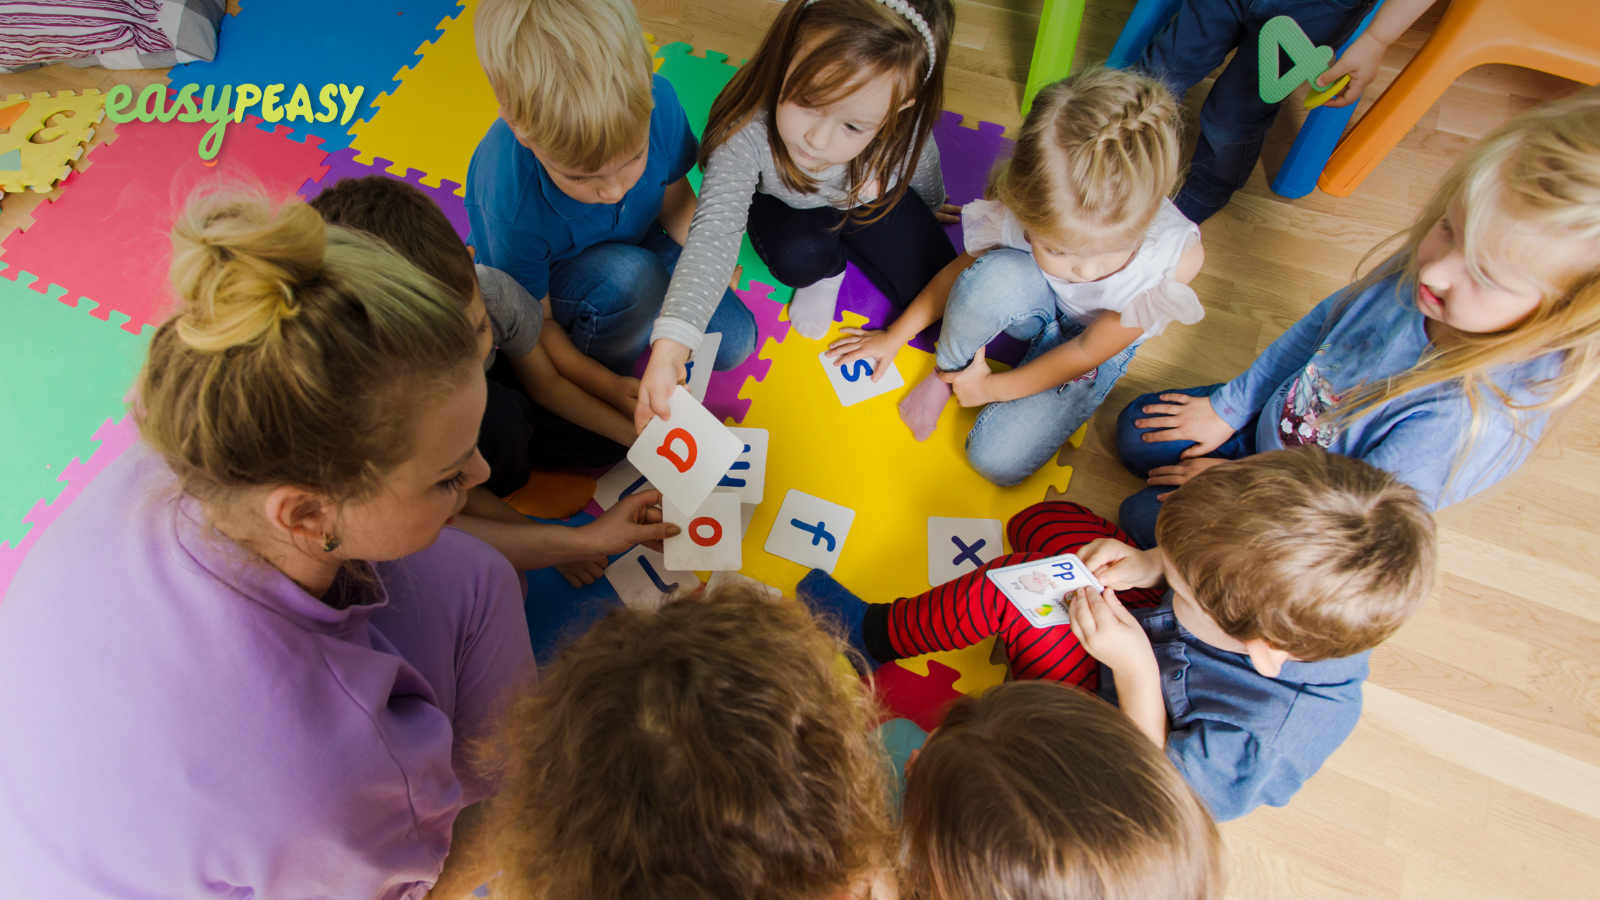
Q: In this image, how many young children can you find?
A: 9